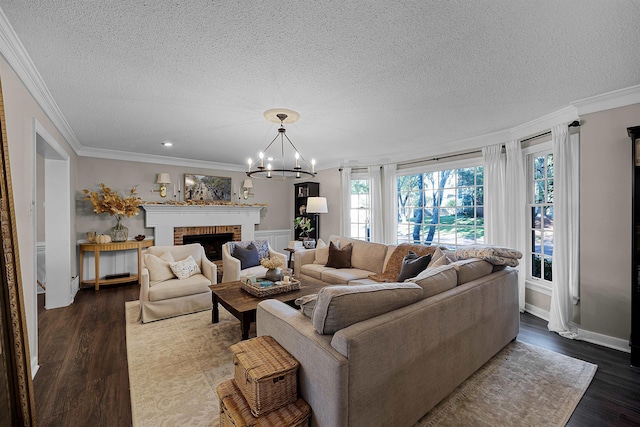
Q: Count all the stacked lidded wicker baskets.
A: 2